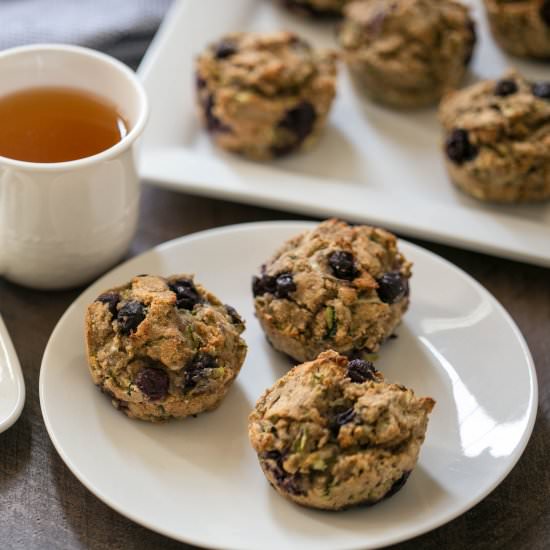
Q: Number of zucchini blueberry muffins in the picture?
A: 8